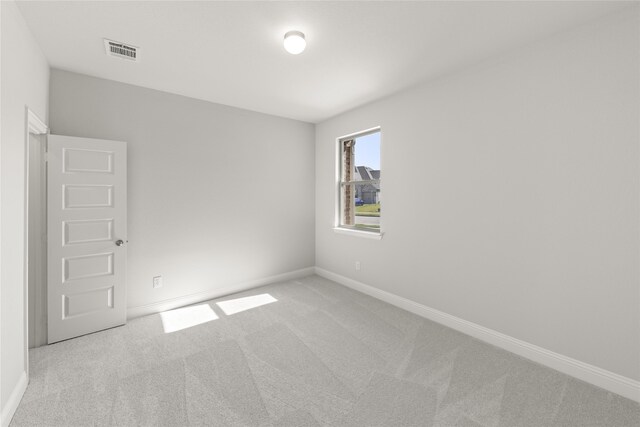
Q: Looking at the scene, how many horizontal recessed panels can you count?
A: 5